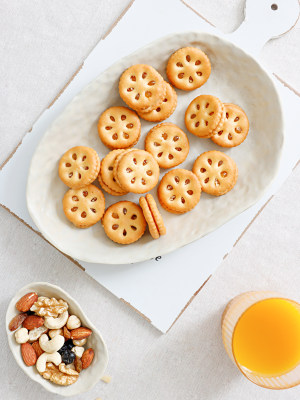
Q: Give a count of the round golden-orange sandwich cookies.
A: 15